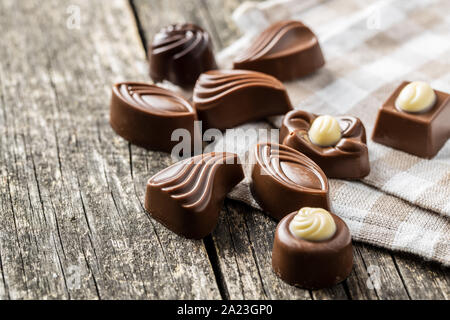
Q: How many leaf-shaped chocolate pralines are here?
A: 2